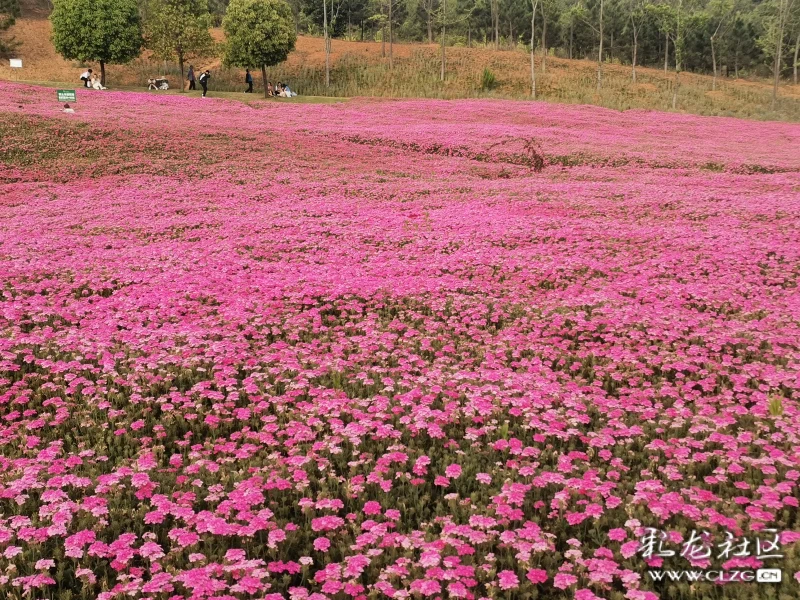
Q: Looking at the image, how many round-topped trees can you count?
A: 3